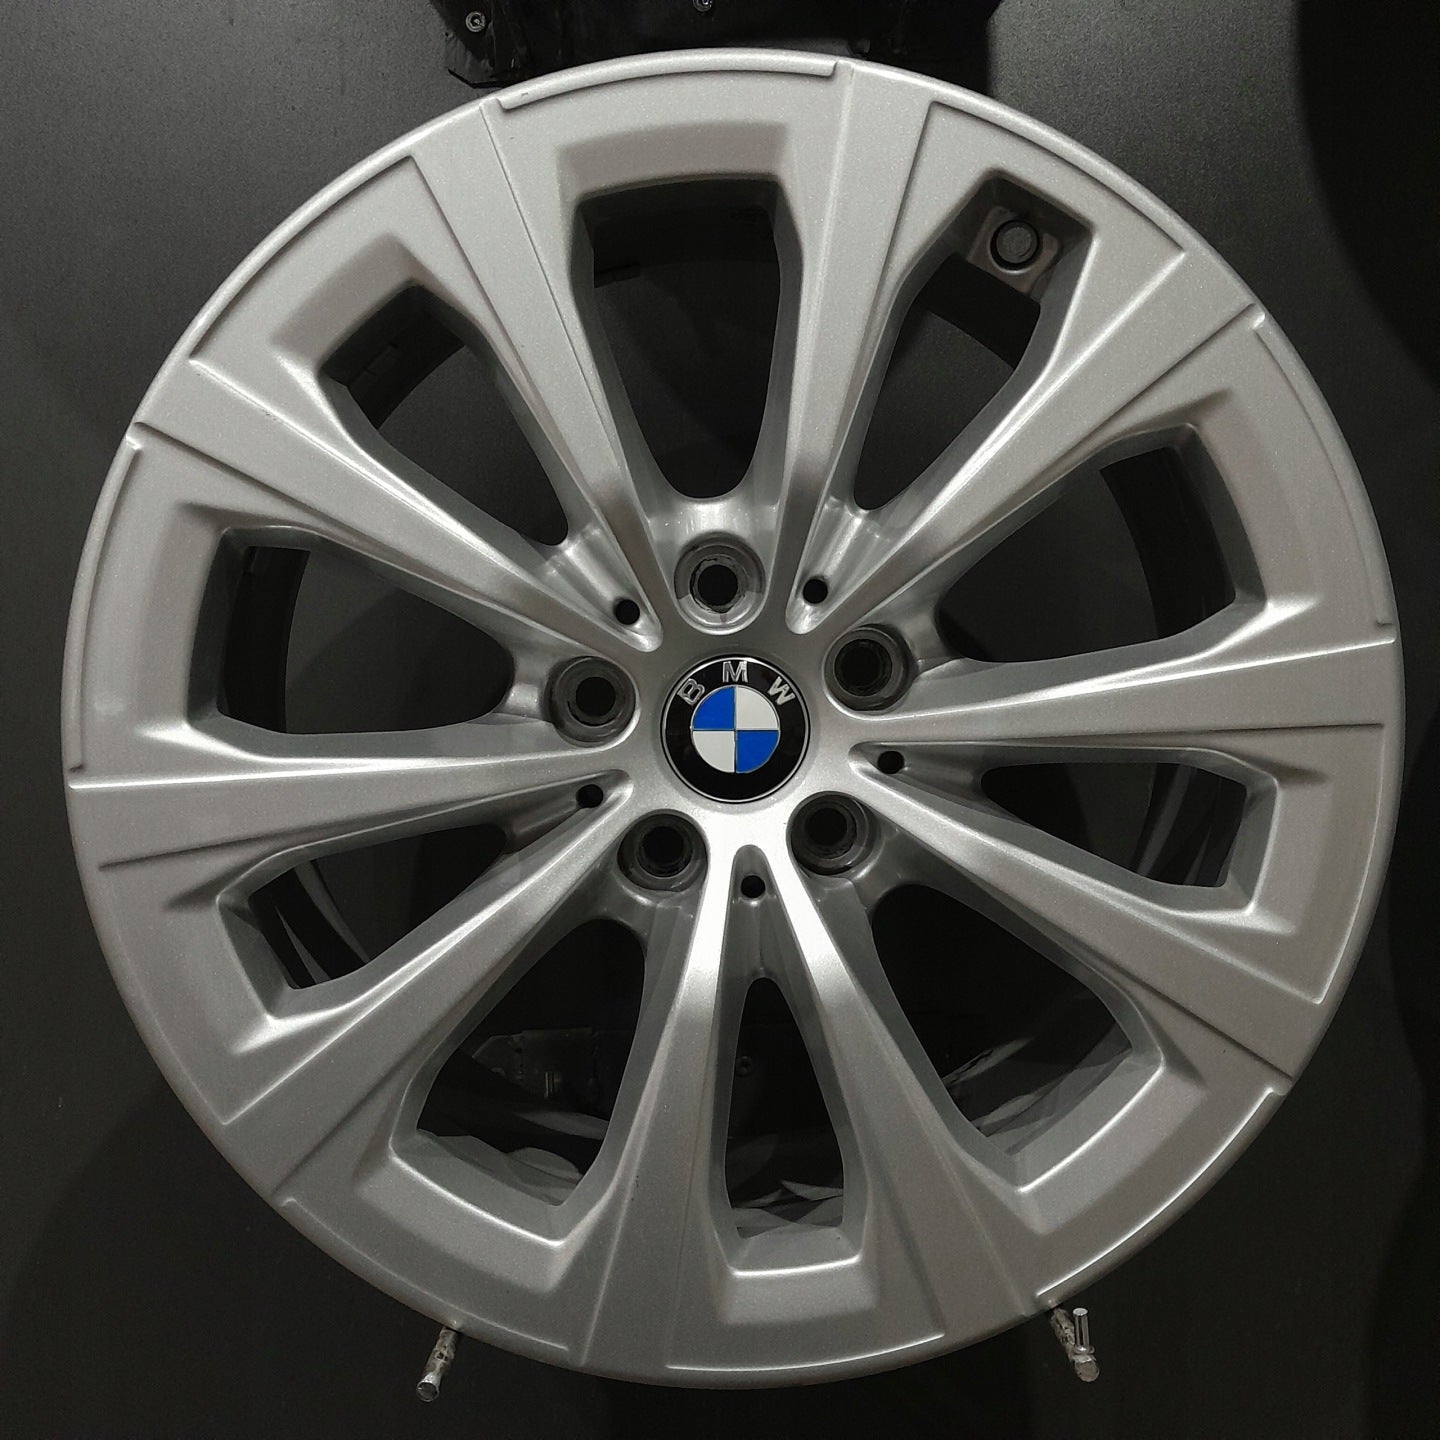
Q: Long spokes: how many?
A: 10